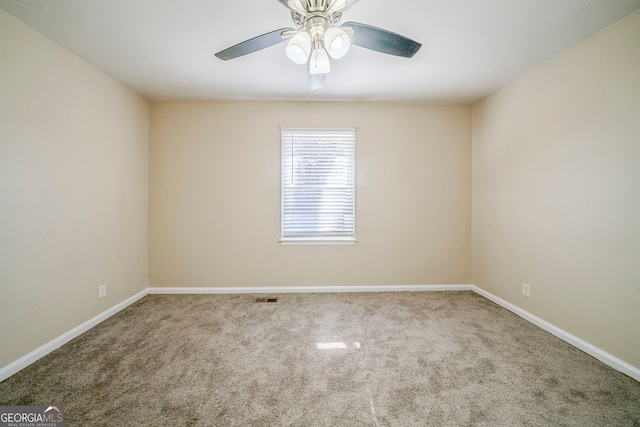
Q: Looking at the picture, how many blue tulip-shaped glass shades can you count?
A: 0